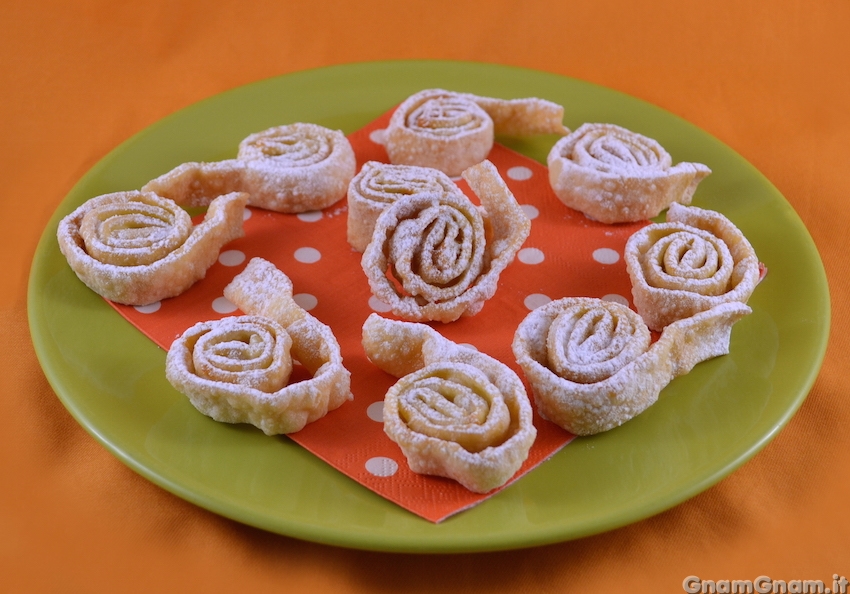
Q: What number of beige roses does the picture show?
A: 10